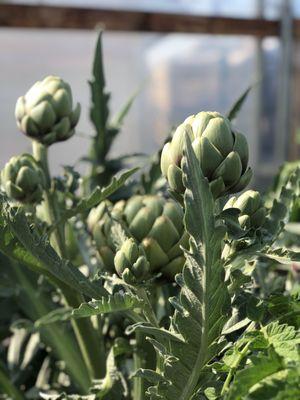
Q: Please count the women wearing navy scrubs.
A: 0